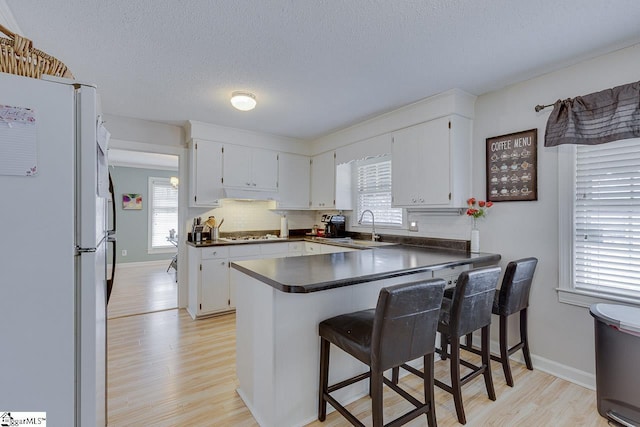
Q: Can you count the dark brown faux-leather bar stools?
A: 3